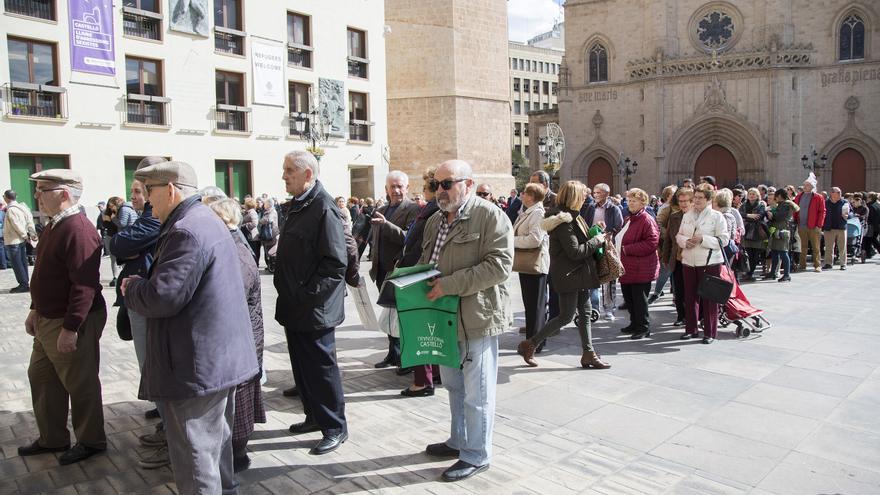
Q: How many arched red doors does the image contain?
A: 3